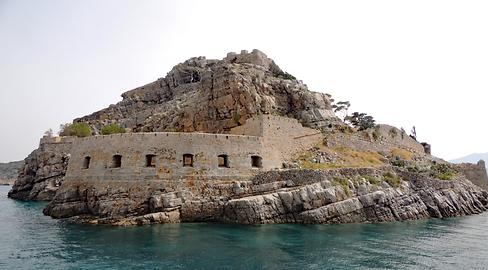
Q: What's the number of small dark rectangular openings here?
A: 6